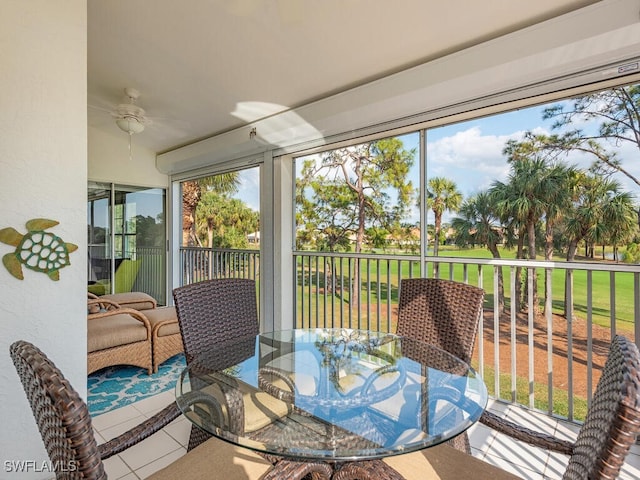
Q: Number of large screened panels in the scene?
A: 3